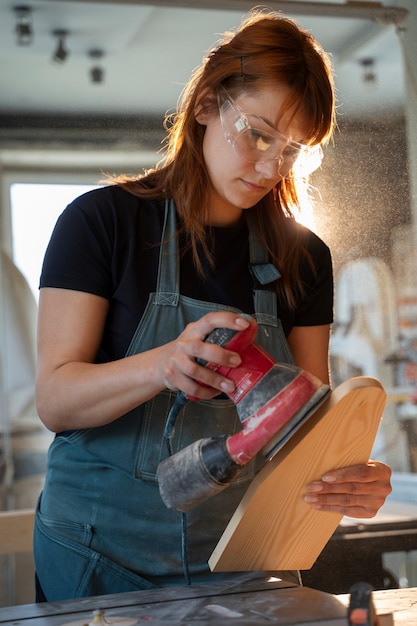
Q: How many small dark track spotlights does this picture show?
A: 4